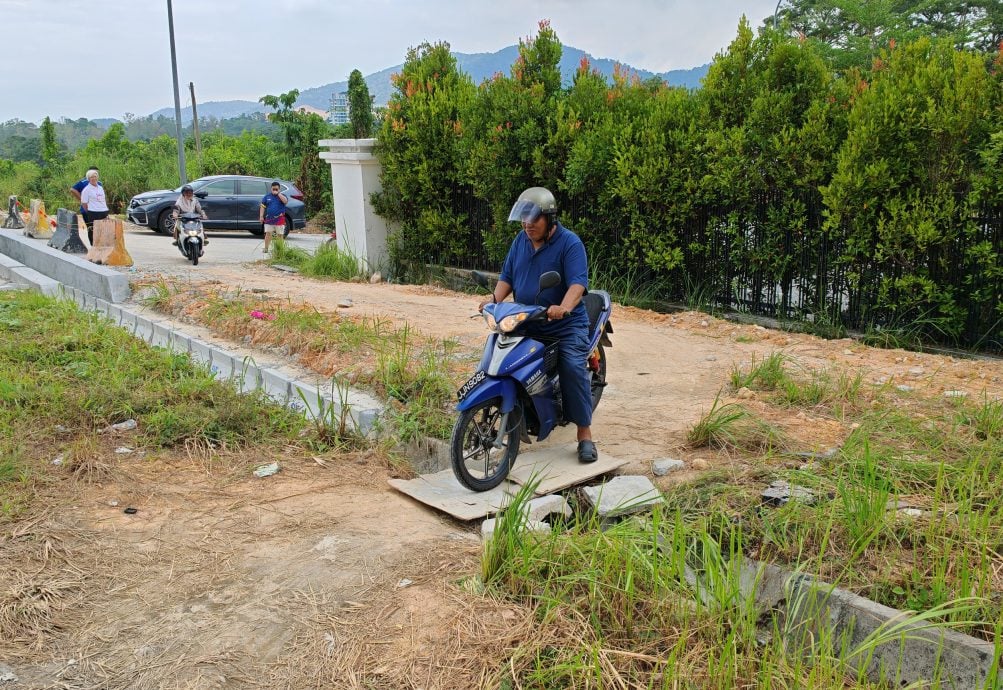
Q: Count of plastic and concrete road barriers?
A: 4